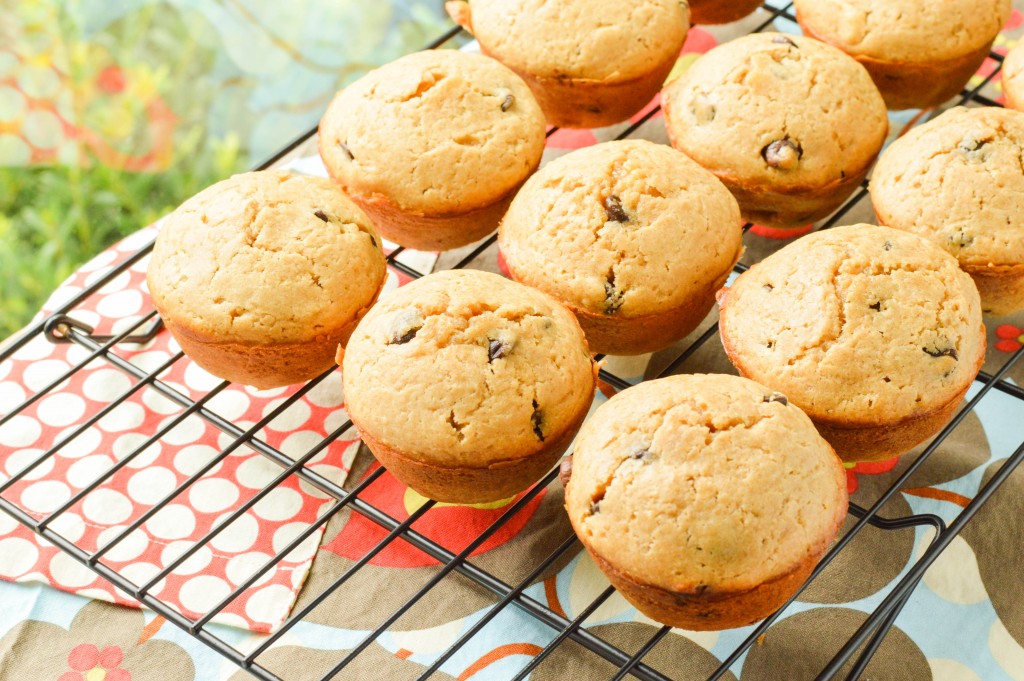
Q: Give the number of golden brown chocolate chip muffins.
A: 12